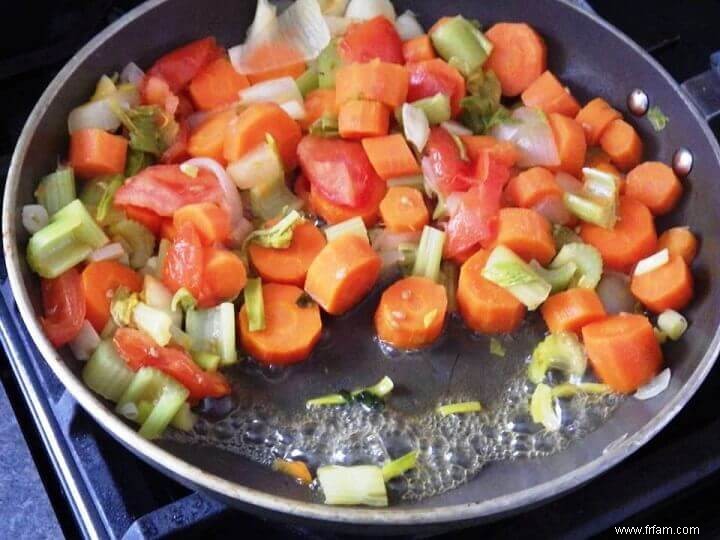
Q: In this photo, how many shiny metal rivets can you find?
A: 2